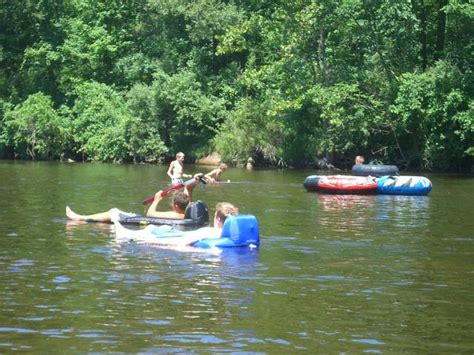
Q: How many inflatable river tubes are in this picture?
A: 5